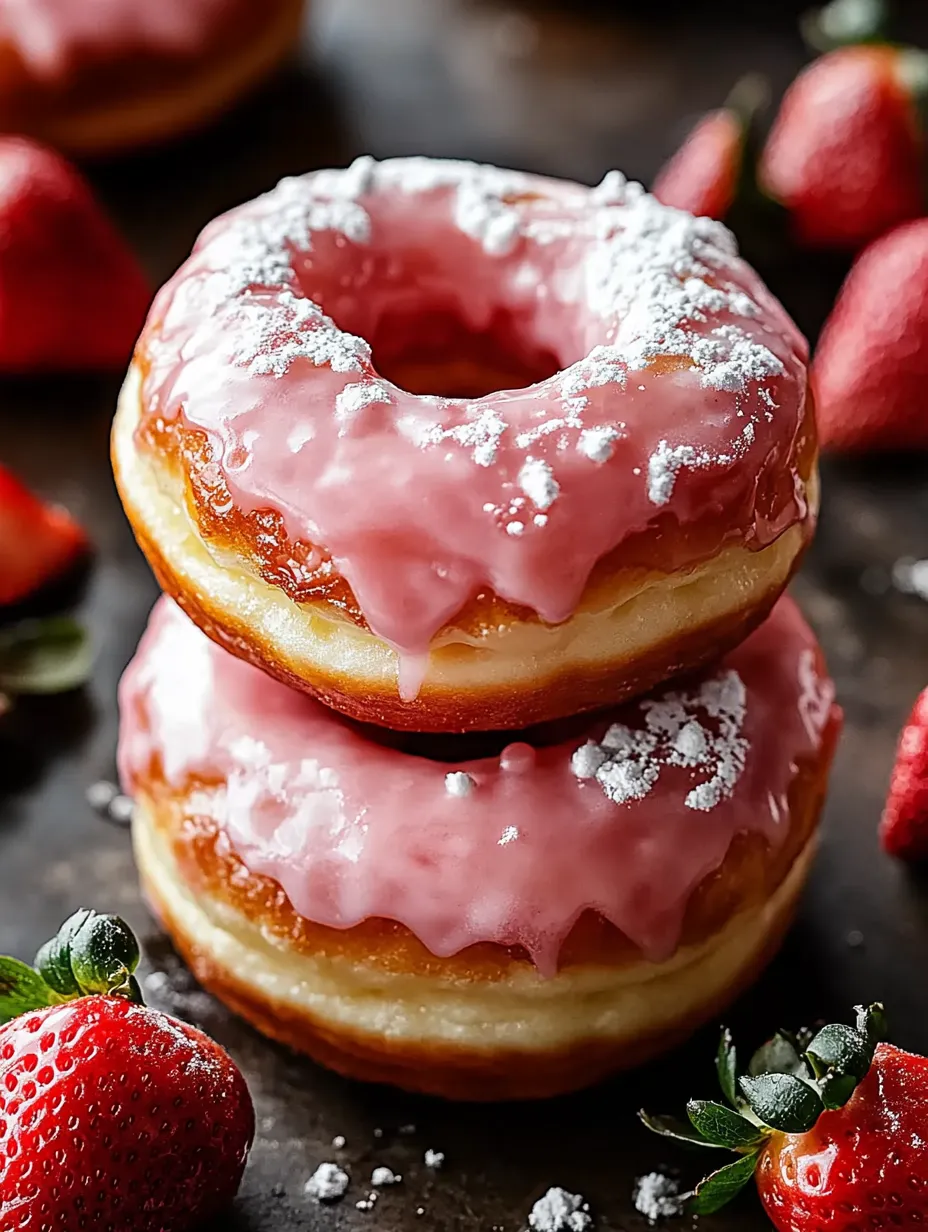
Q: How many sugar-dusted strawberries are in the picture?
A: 2